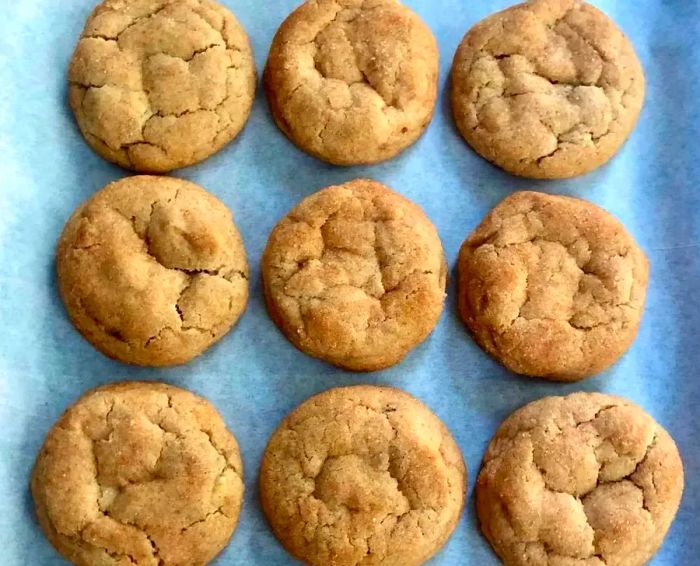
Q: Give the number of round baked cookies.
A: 9